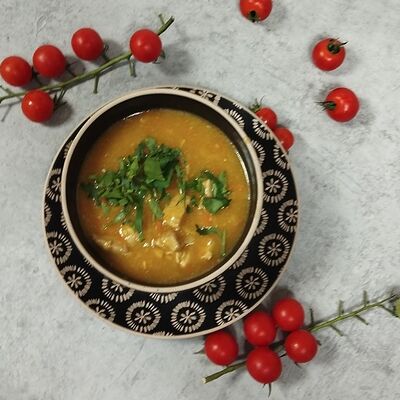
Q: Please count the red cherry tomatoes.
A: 15